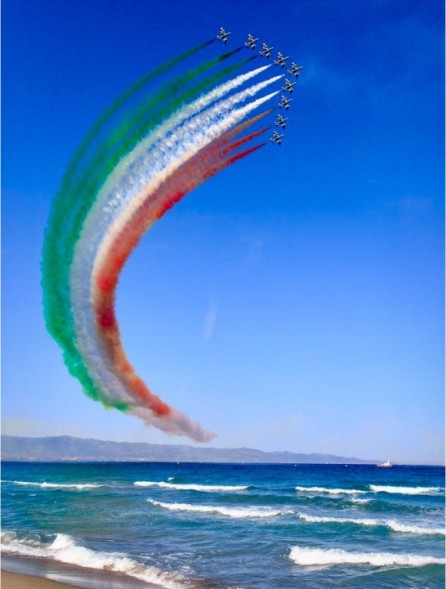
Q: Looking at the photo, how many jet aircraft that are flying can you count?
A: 9